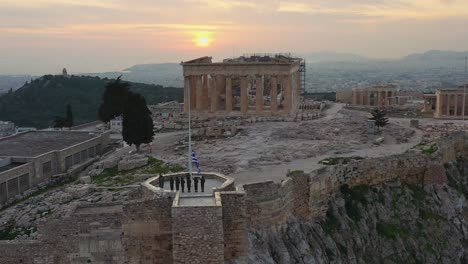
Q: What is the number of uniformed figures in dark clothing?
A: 7